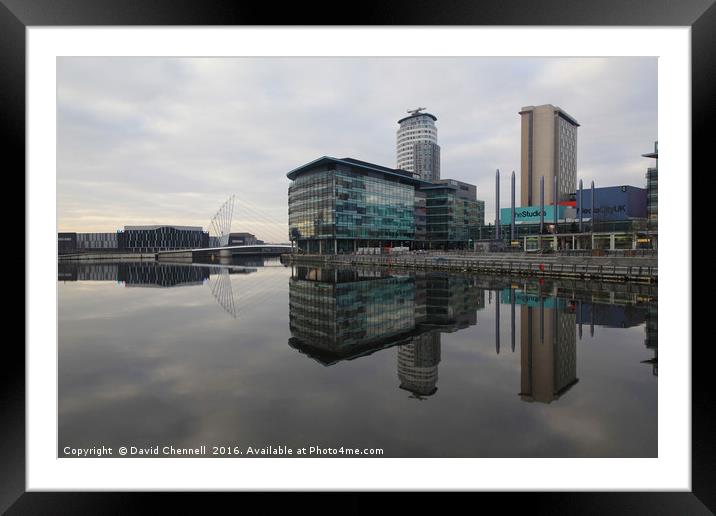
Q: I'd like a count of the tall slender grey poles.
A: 6